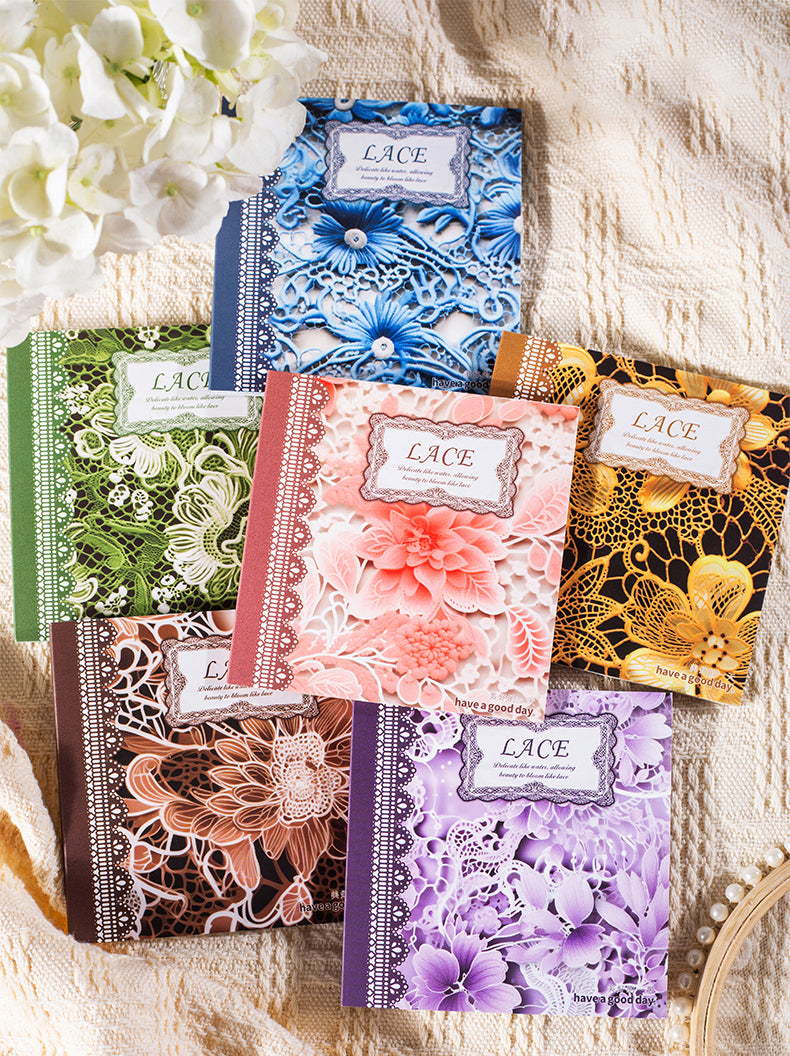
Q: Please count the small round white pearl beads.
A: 11